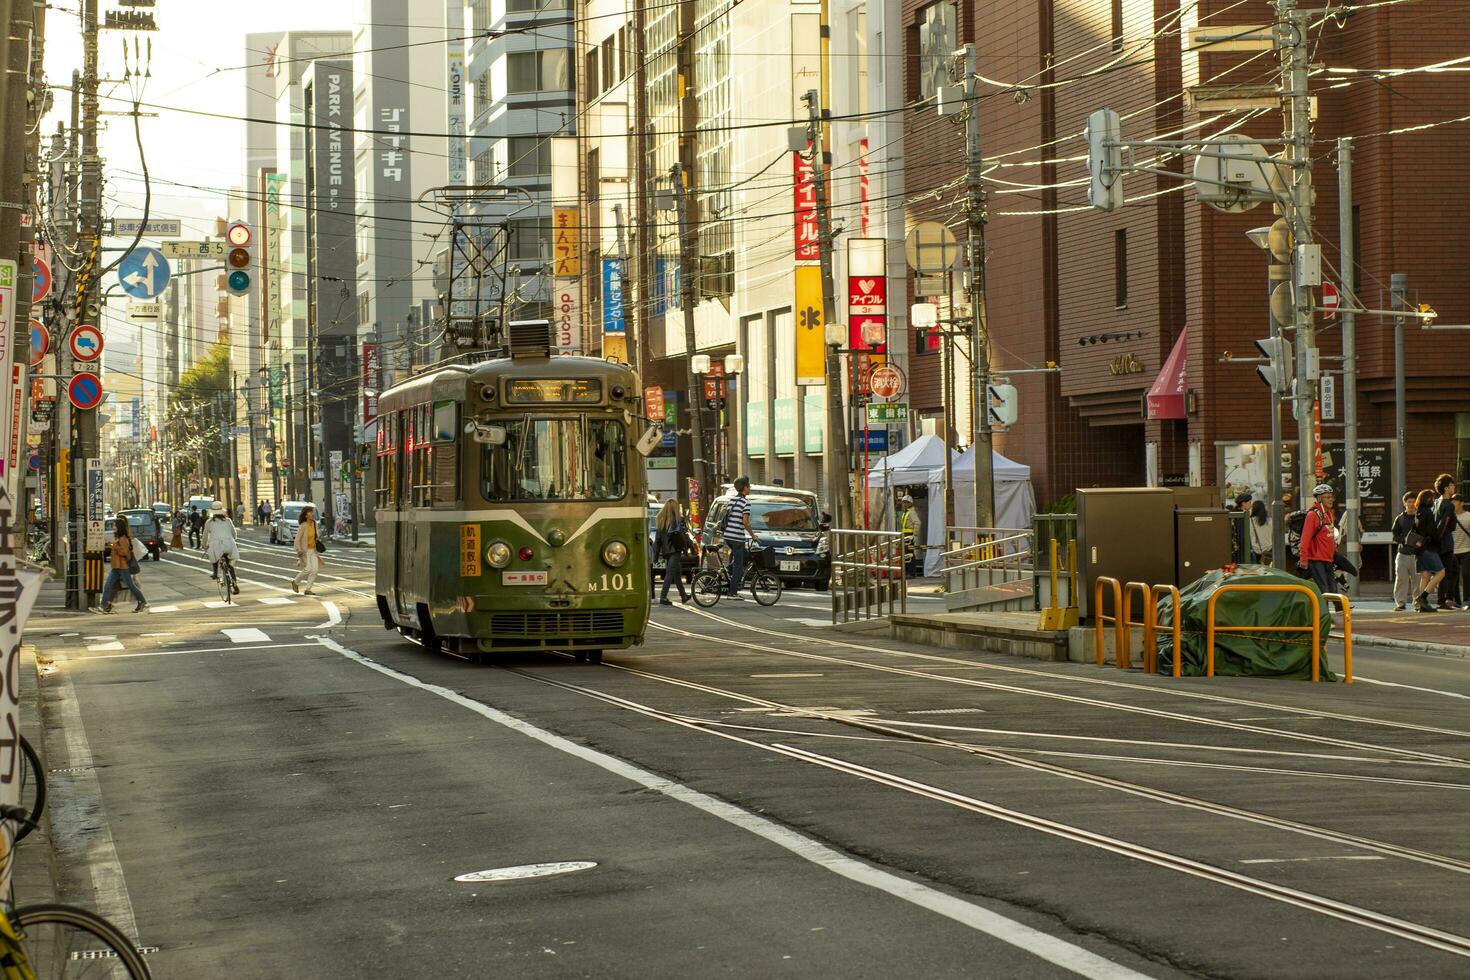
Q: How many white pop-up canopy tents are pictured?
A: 2